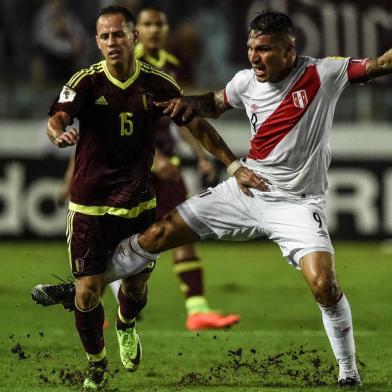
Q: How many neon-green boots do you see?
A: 2